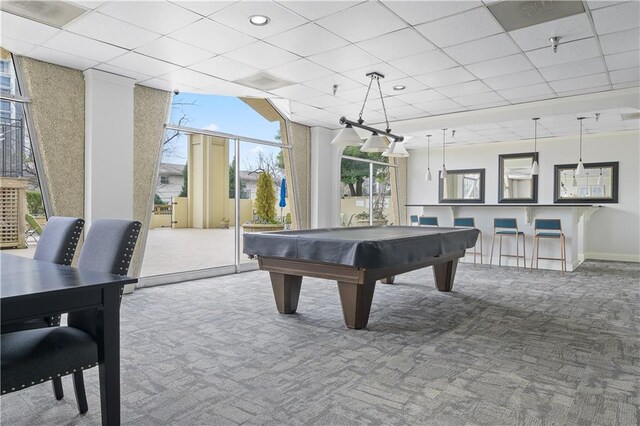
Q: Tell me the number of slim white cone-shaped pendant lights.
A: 4